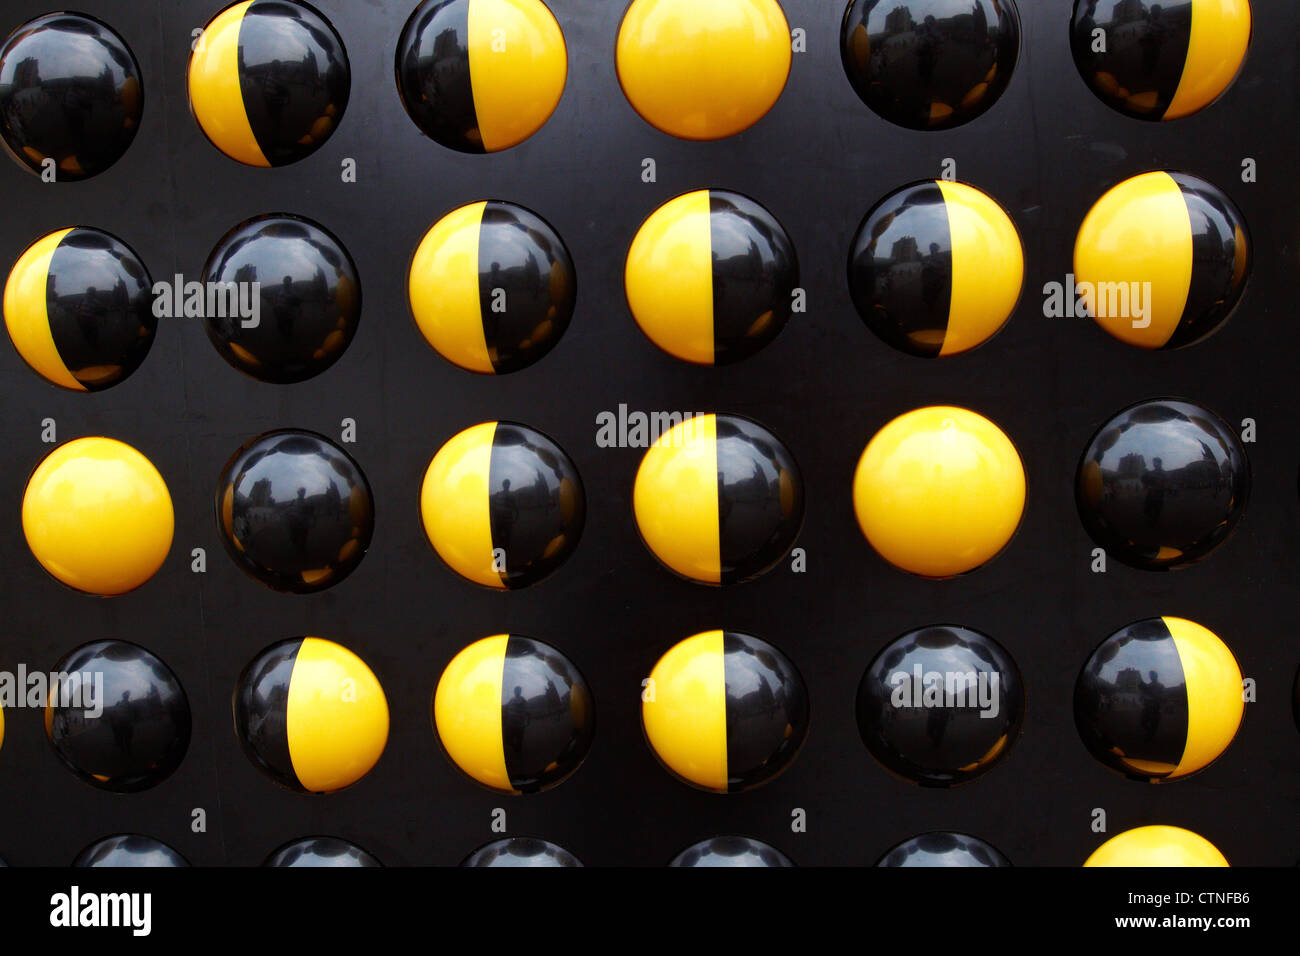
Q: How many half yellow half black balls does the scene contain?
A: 14